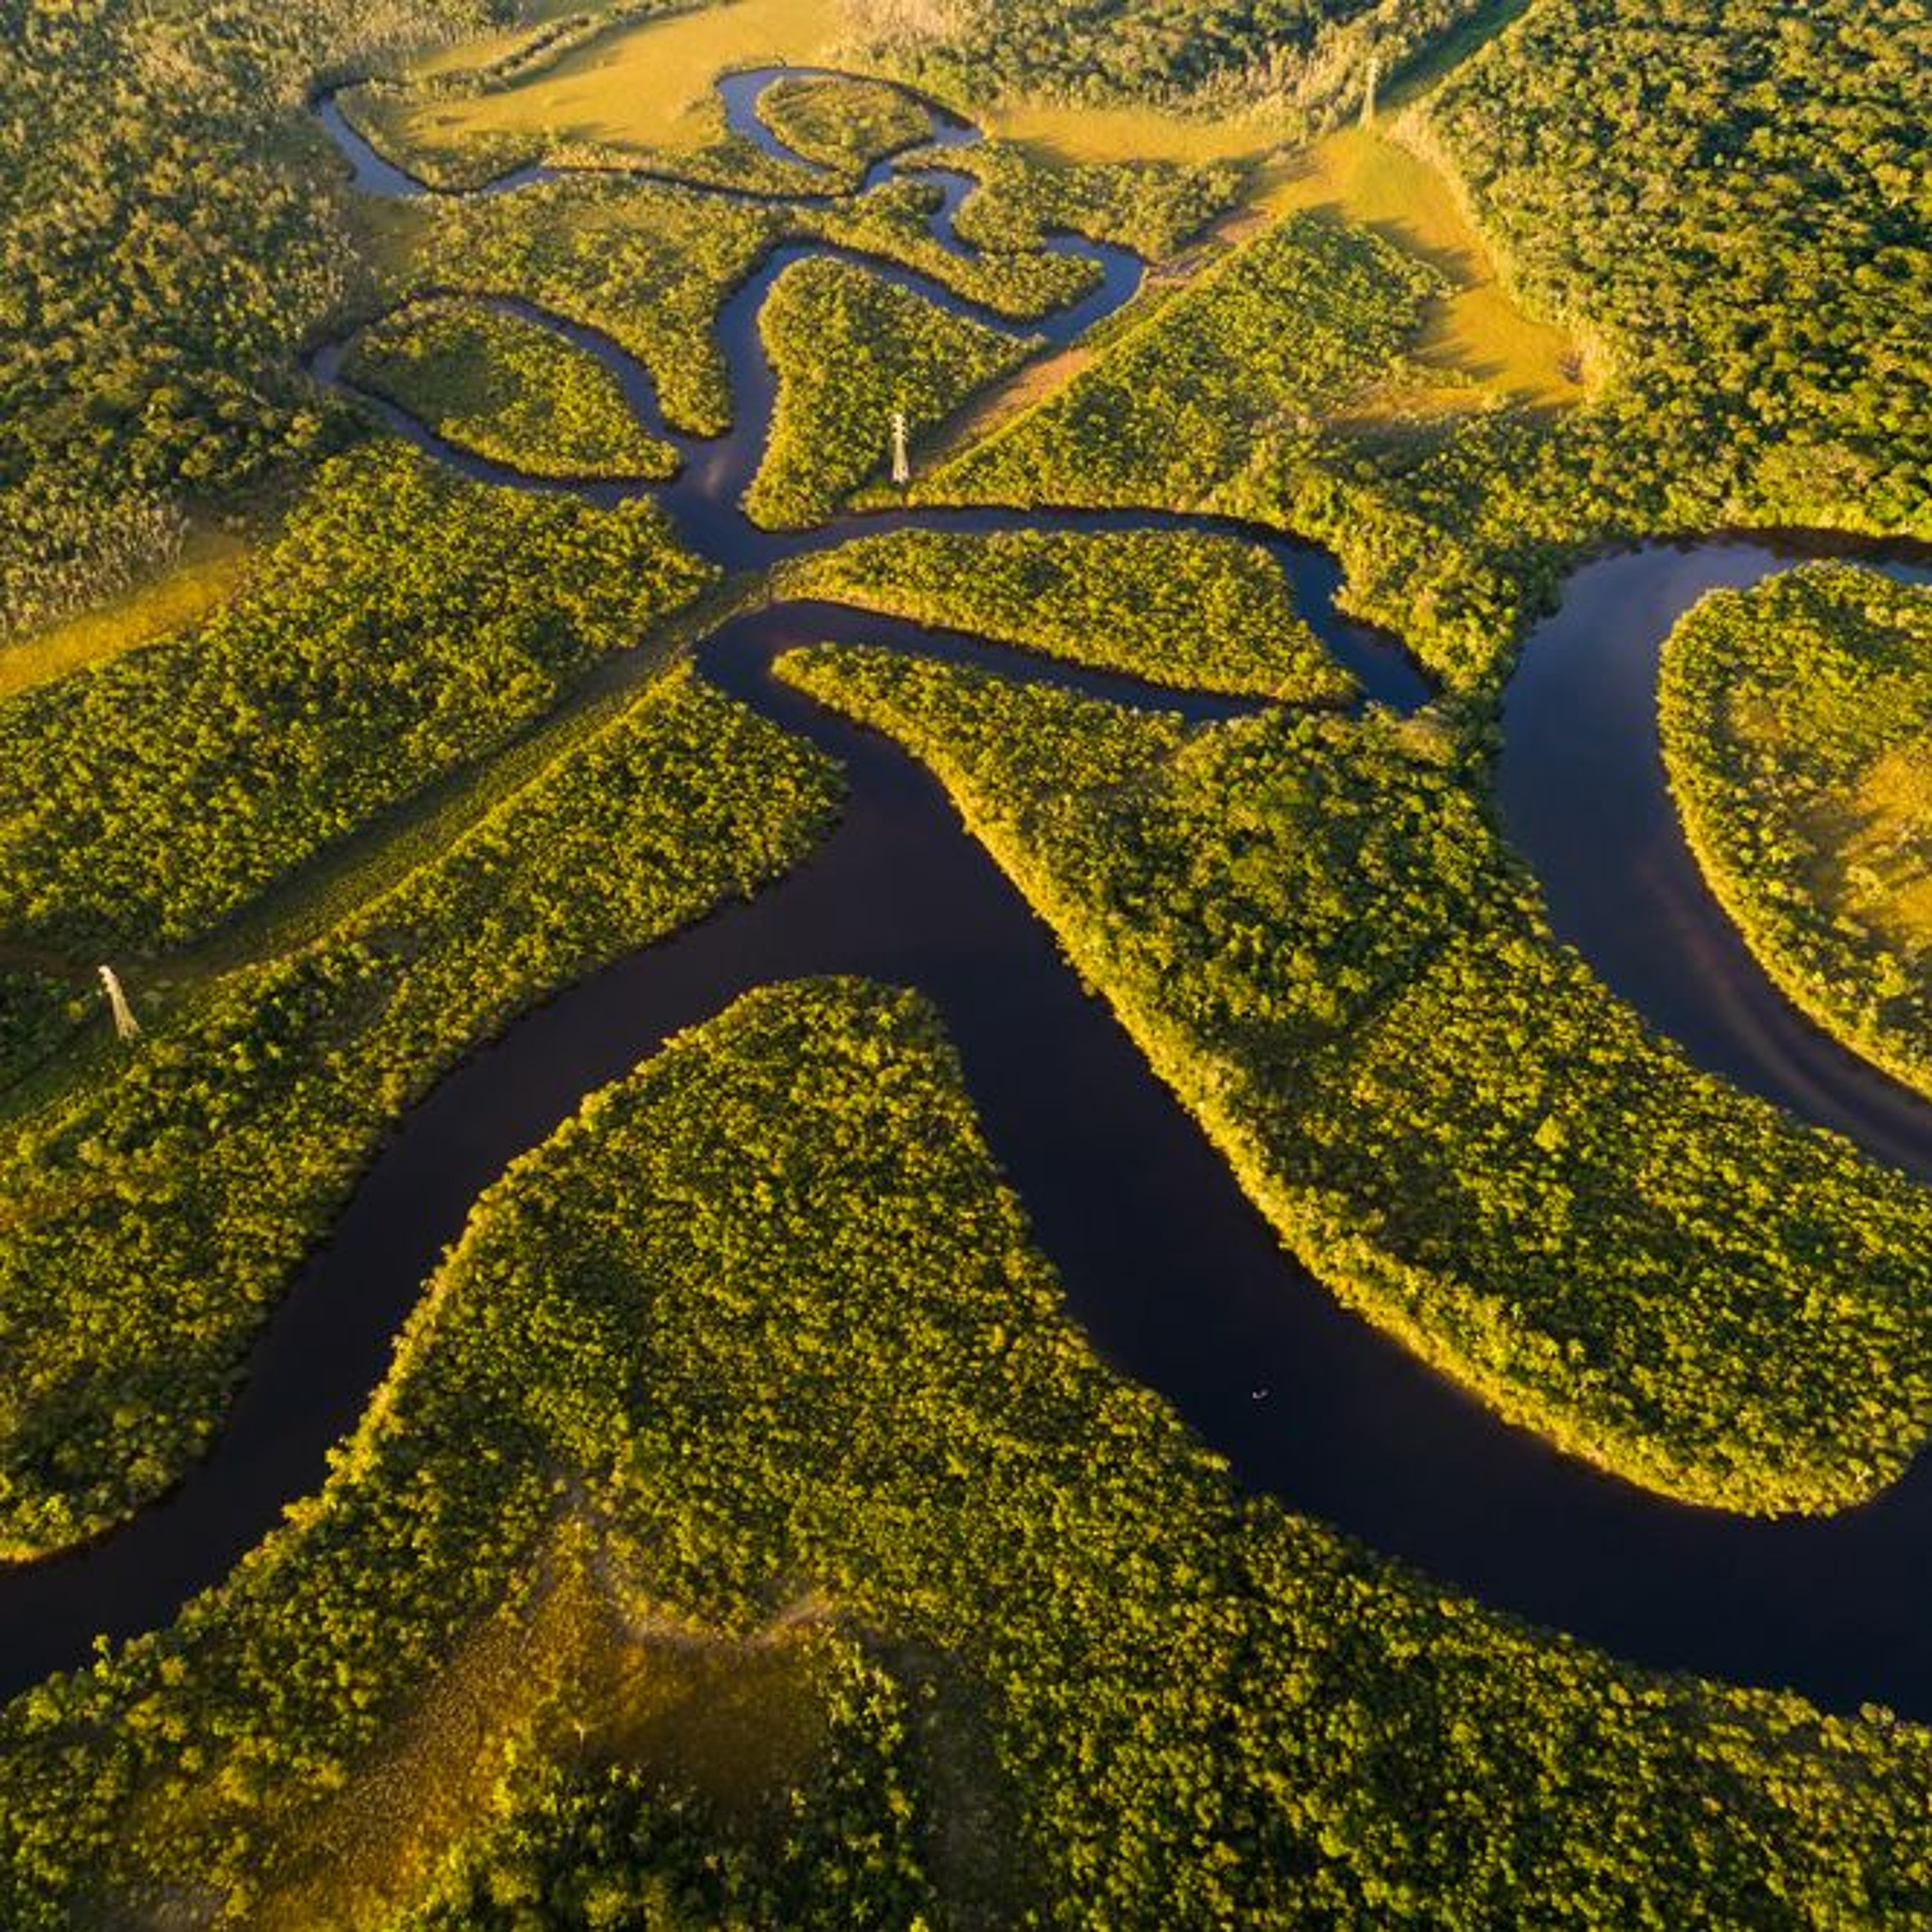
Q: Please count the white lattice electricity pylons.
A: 3